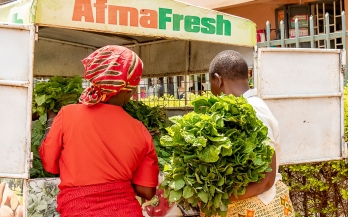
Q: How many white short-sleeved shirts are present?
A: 1